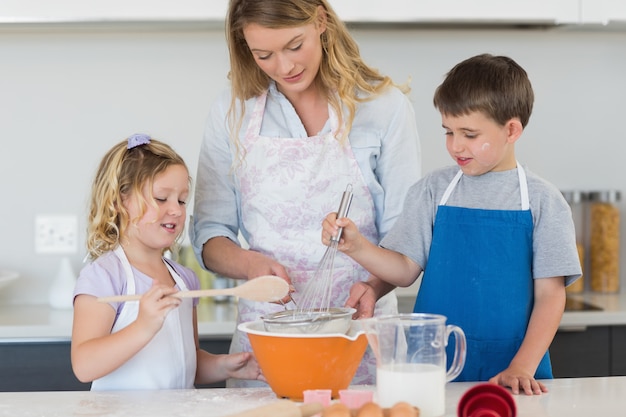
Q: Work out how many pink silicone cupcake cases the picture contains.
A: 2